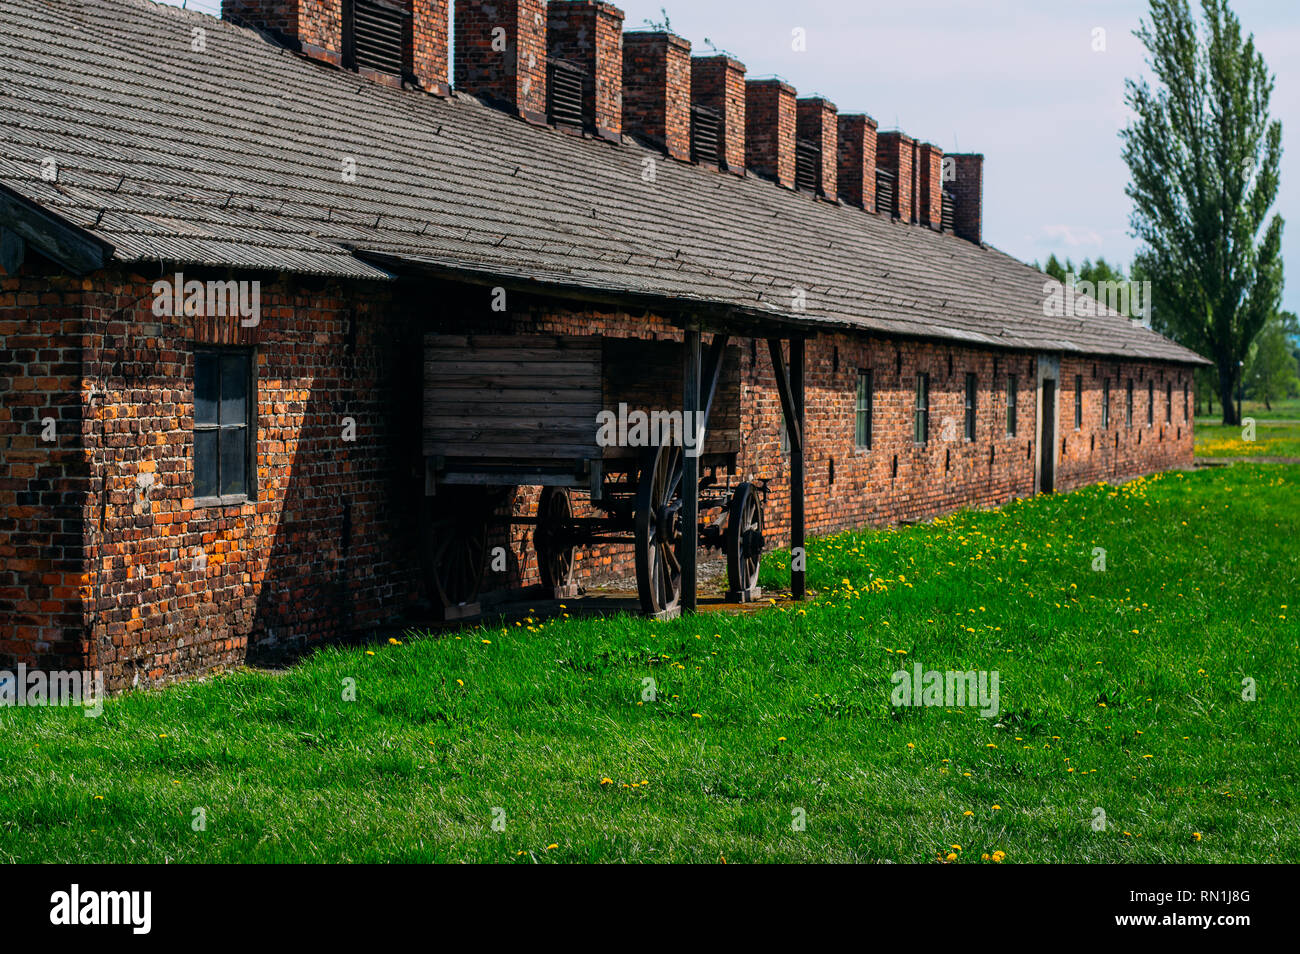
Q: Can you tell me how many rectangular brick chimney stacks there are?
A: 12